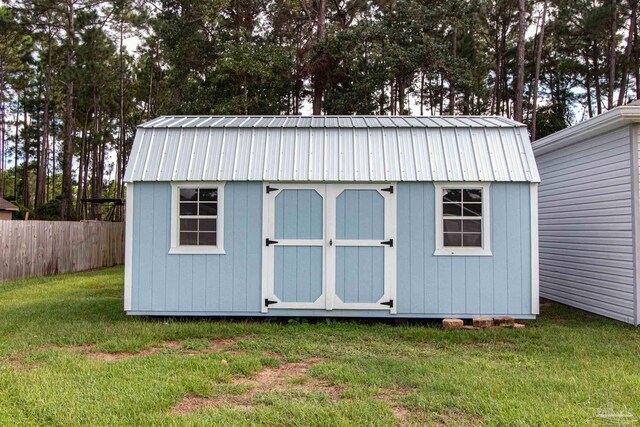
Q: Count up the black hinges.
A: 6